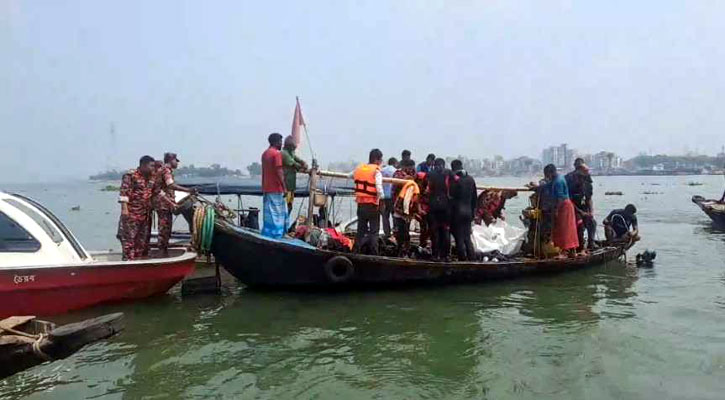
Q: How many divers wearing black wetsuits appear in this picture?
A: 2